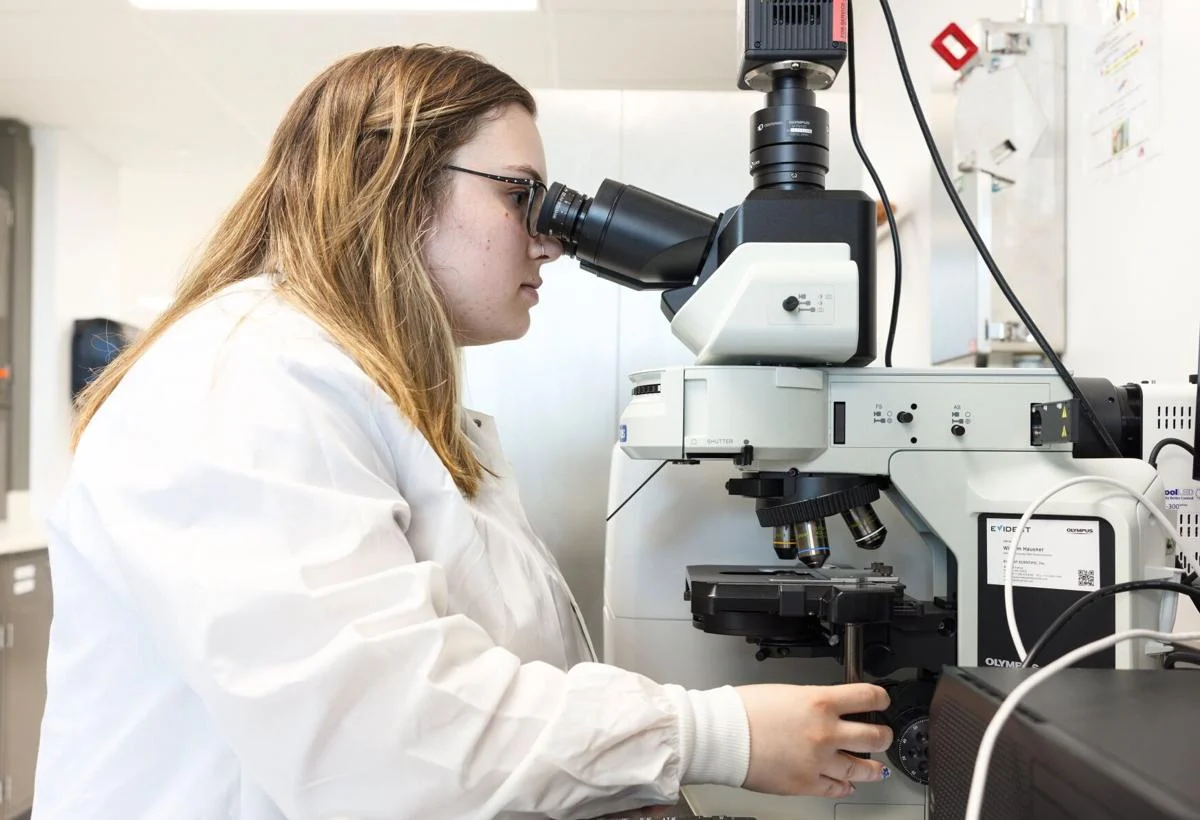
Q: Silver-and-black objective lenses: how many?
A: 3